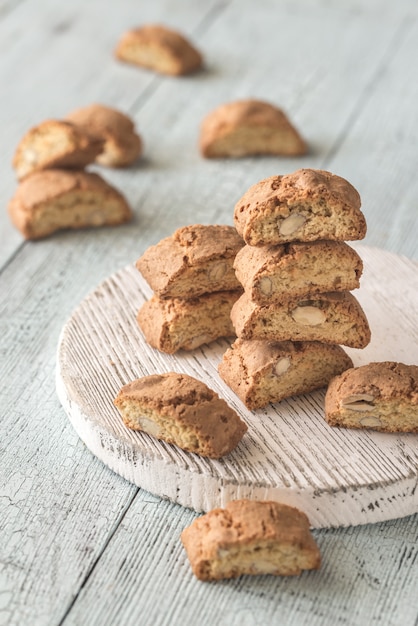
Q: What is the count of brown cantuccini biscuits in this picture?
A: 14